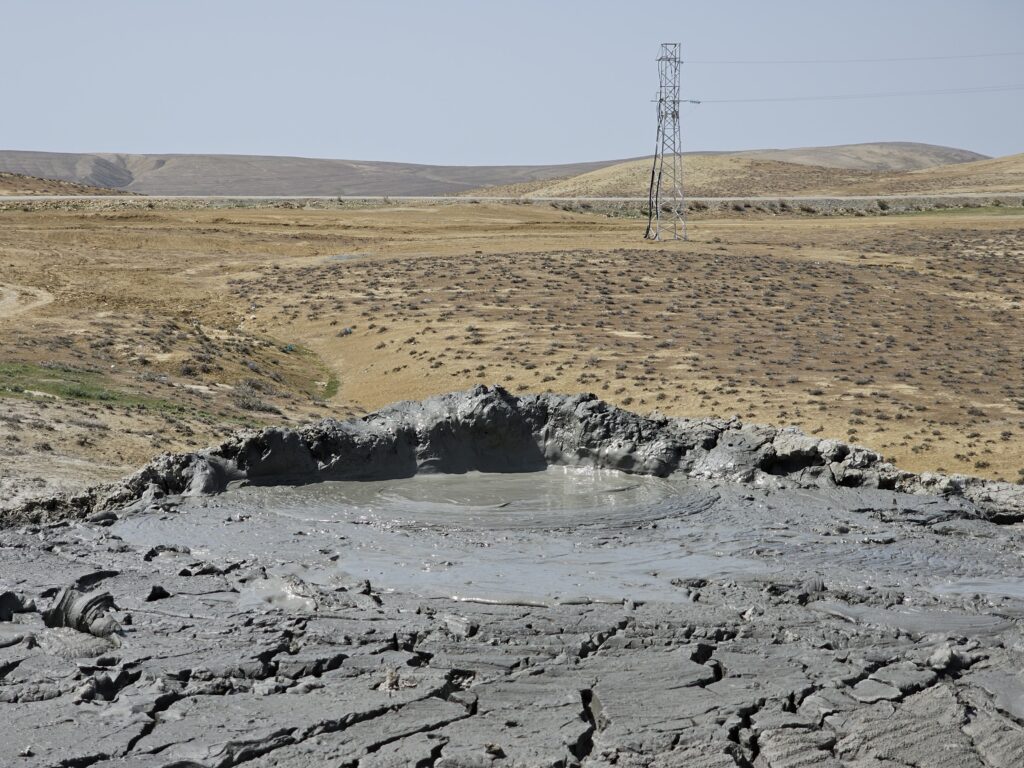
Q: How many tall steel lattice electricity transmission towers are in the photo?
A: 1